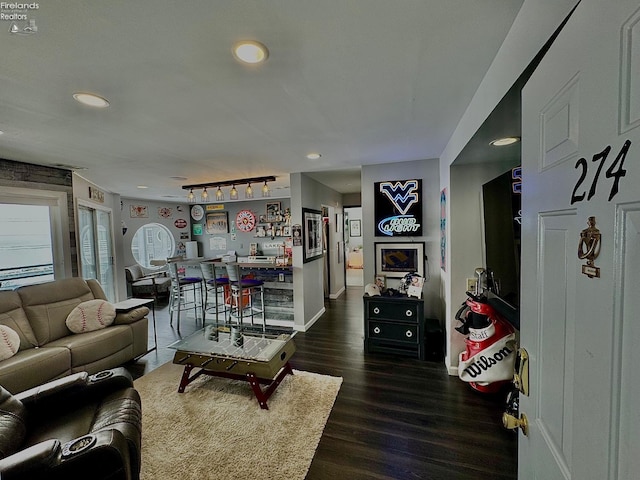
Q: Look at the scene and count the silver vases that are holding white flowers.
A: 0